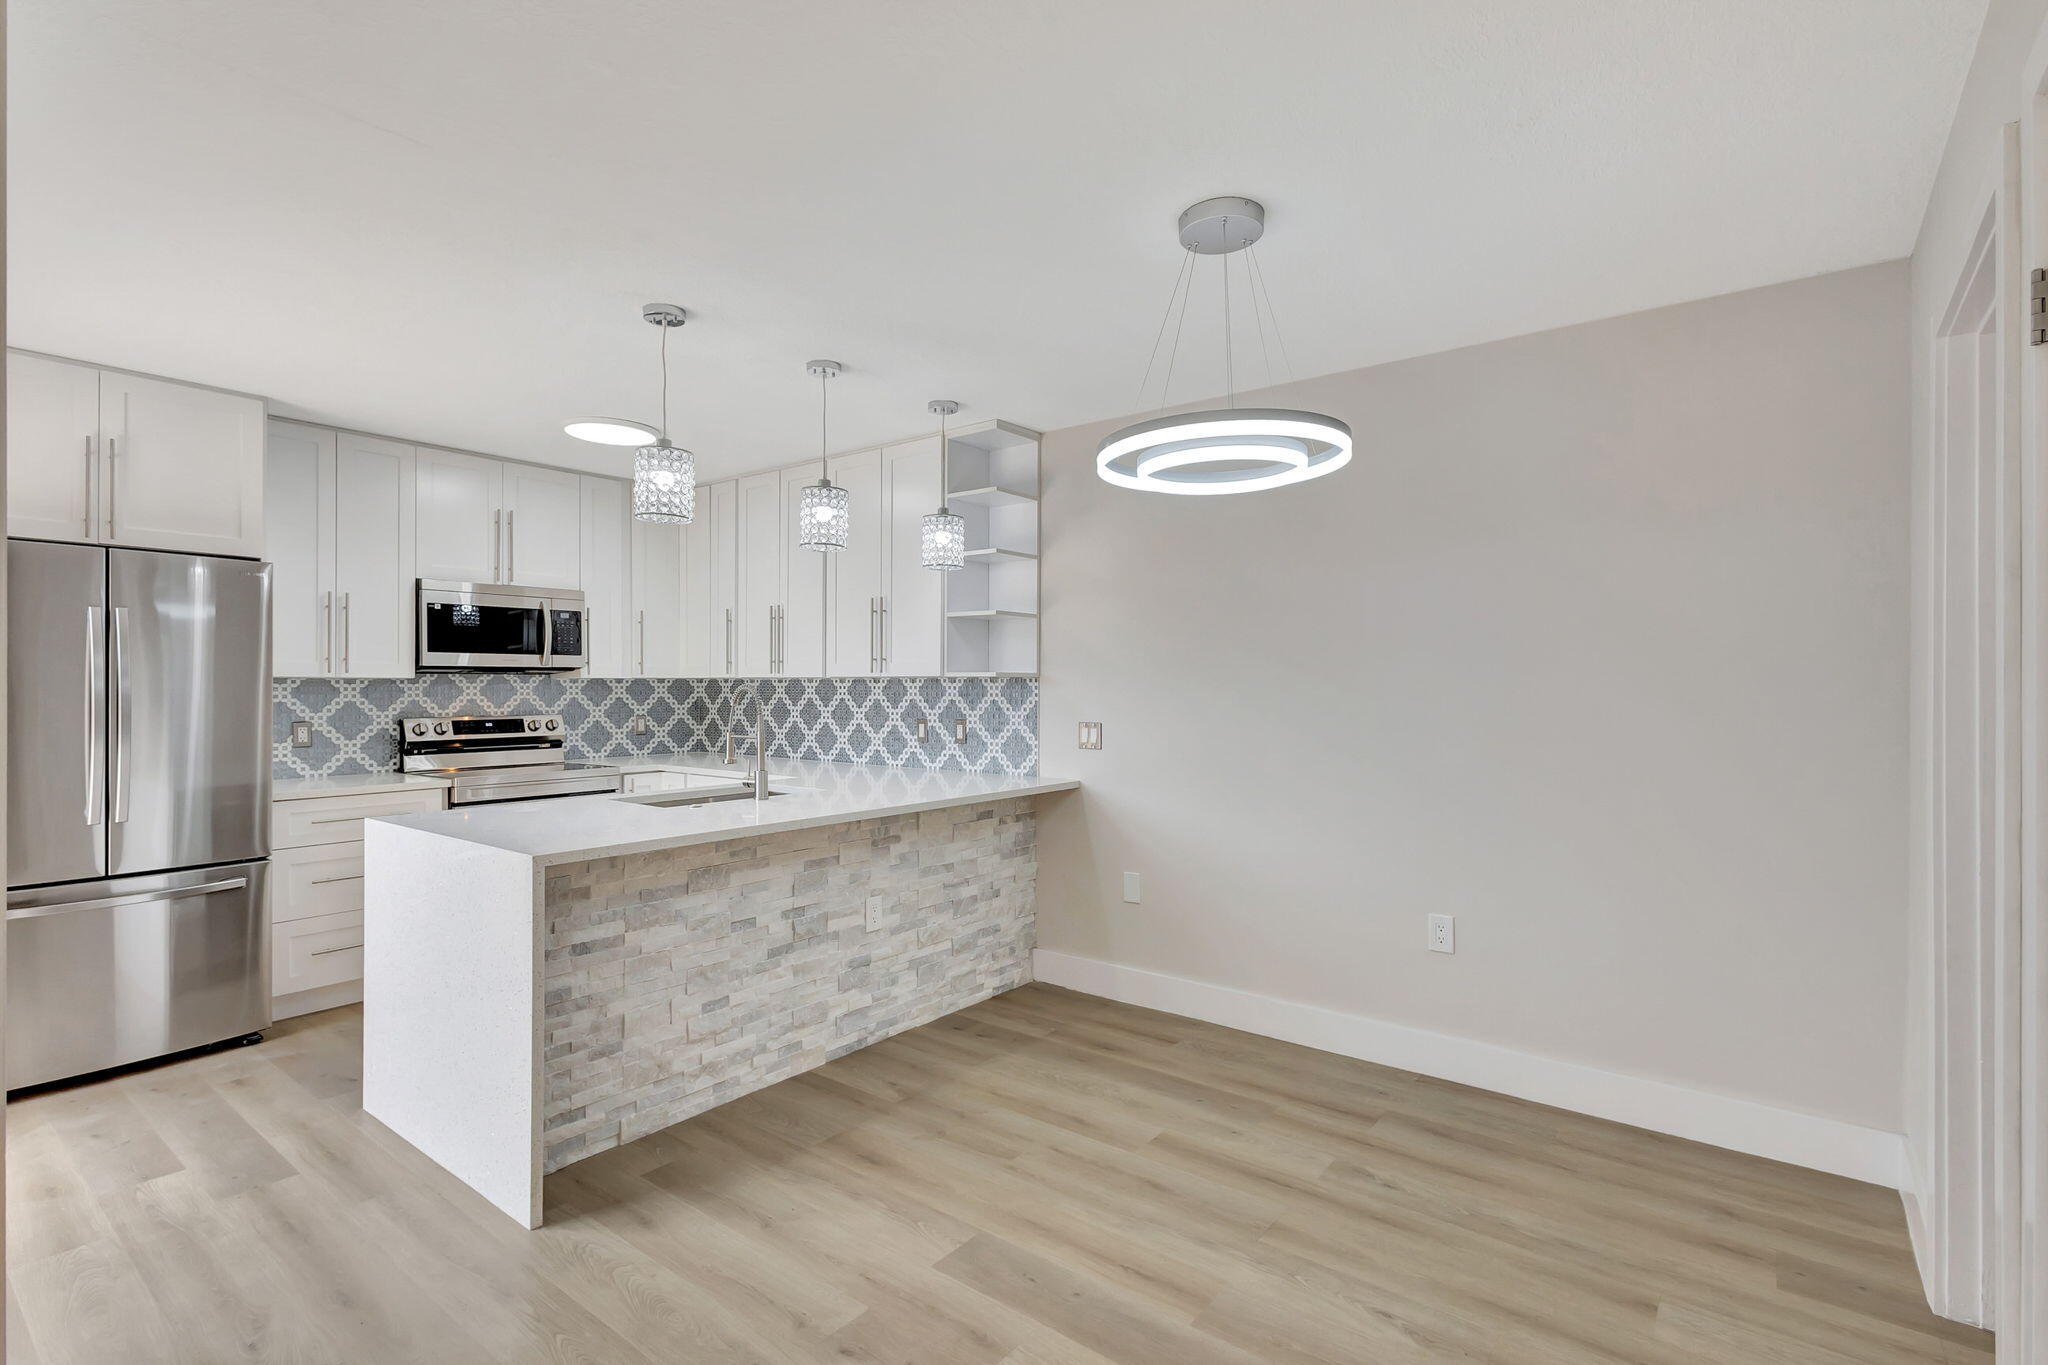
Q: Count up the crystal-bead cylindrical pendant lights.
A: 3